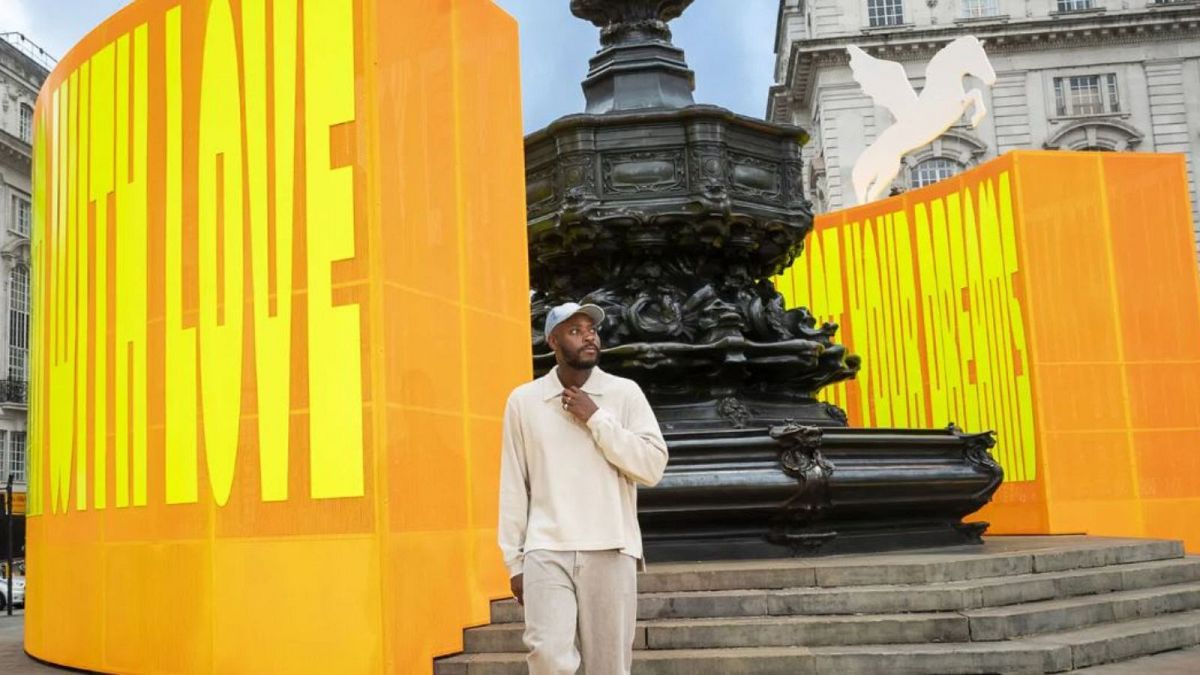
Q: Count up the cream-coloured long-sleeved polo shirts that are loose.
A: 1